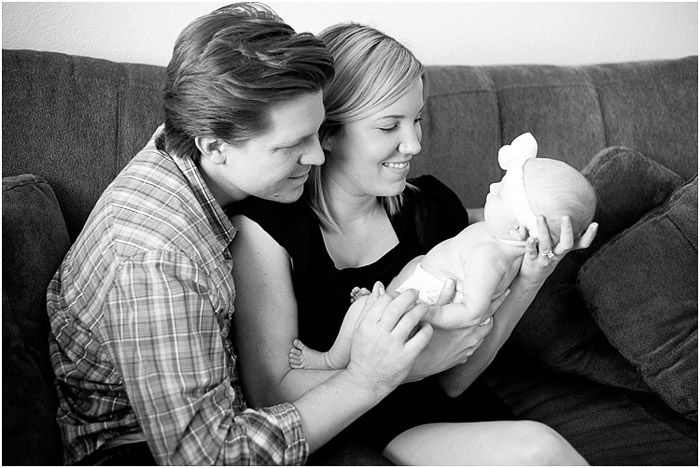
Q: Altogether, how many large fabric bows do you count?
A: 1